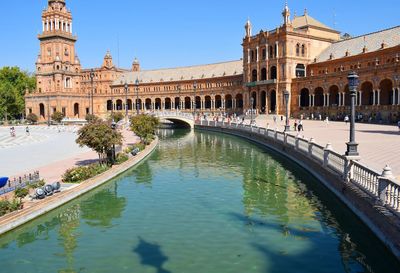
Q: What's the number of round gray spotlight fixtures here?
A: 3